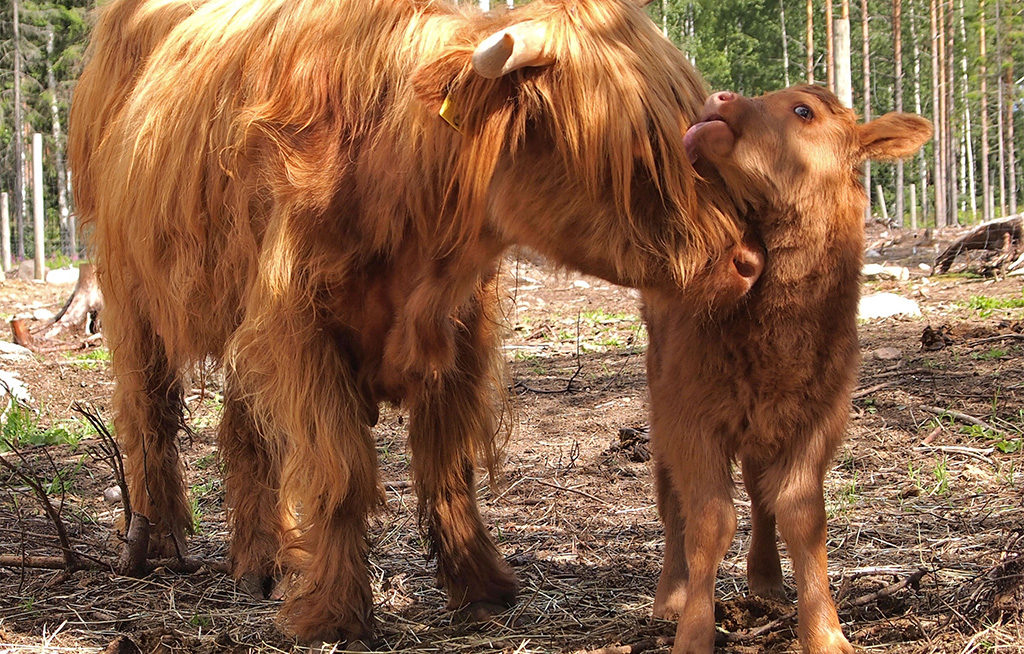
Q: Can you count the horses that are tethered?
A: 0